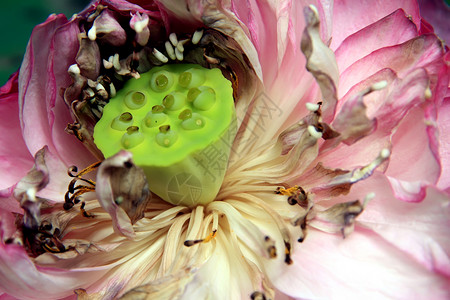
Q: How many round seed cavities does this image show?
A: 10